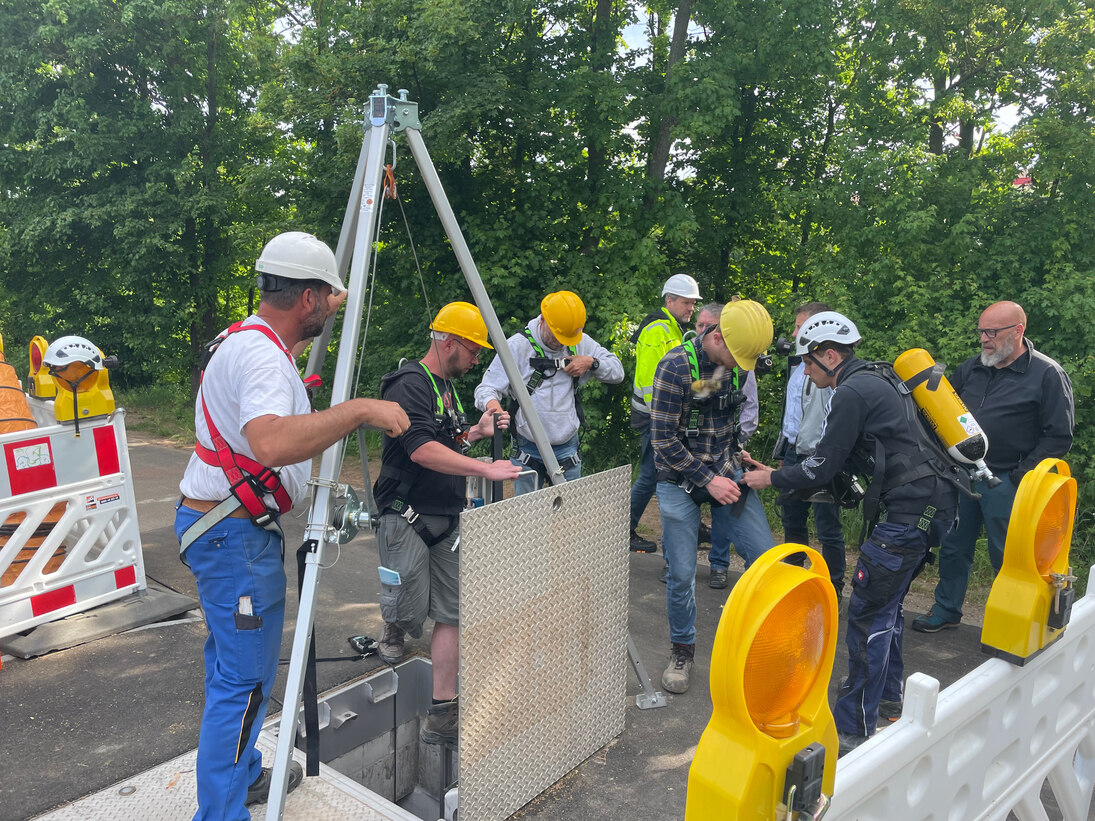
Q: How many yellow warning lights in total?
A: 4